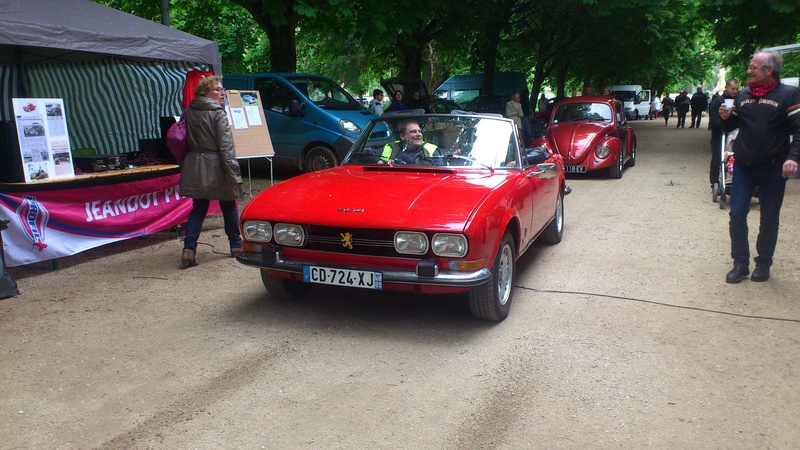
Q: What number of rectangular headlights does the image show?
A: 4